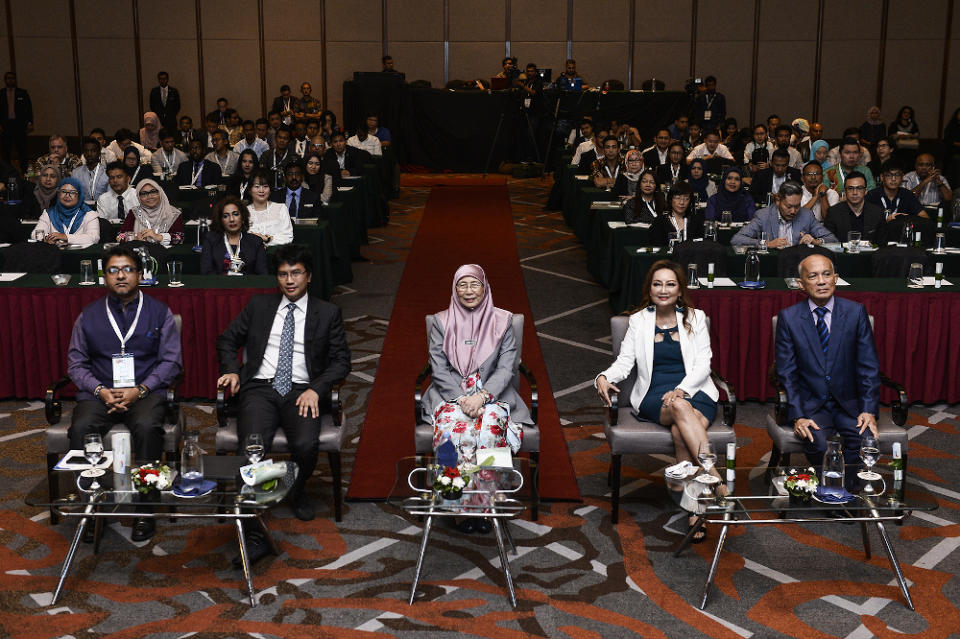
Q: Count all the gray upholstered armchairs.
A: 5